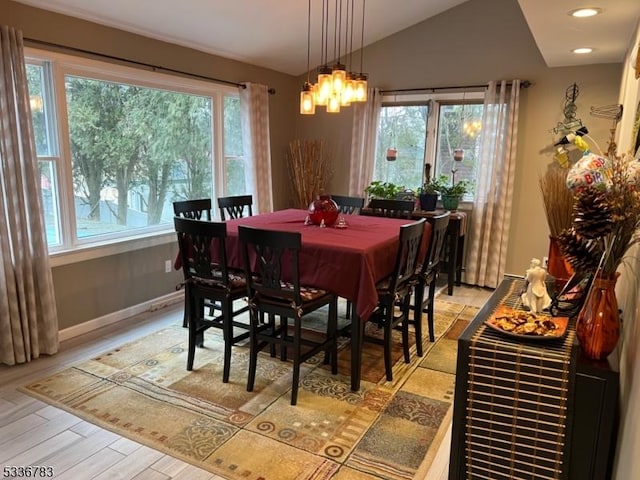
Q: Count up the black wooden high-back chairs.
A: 8